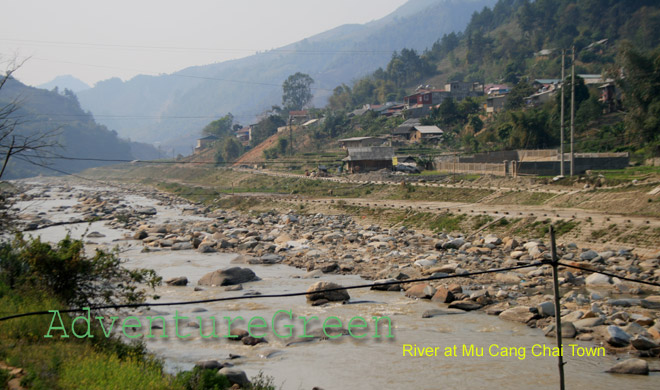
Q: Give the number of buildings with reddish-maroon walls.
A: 1